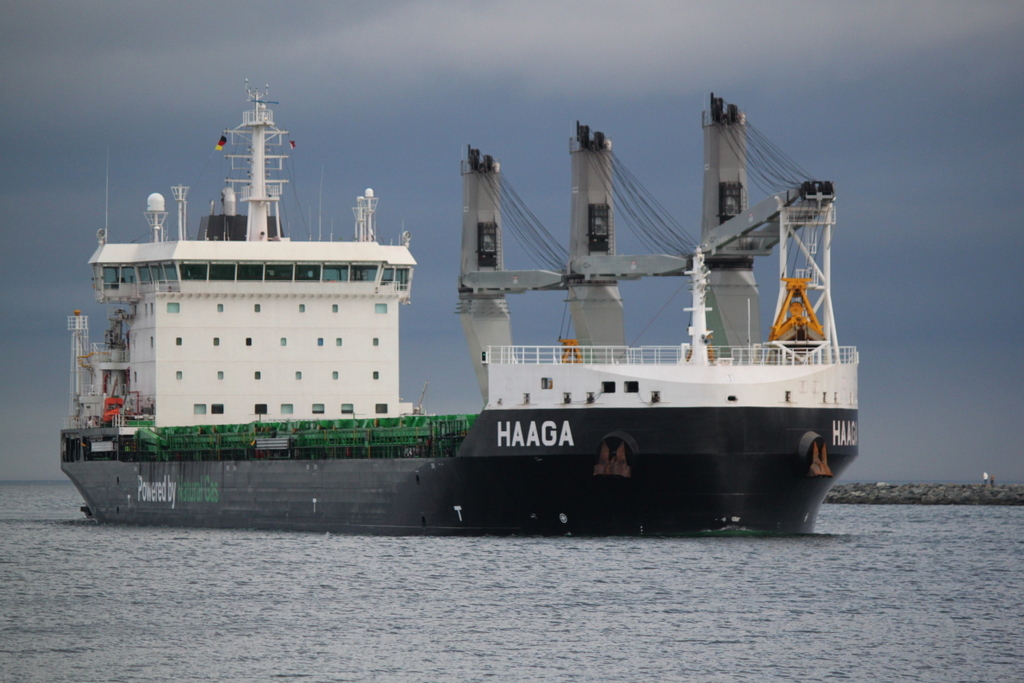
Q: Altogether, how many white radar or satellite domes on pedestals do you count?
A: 2